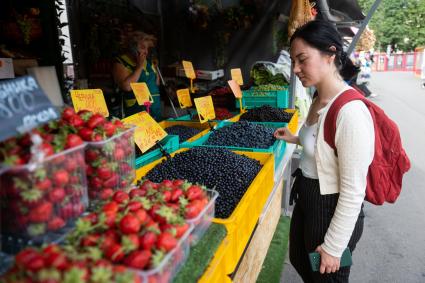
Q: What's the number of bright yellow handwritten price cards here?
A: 8